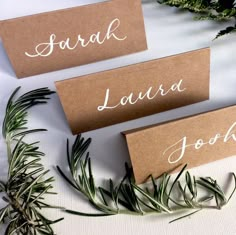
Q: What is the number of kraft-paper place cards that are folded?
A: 3